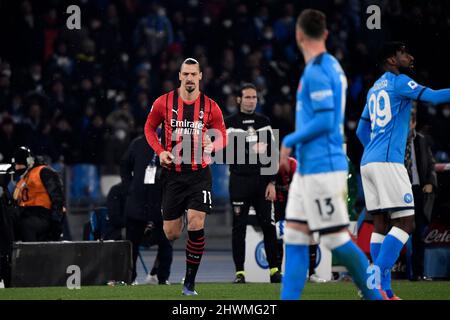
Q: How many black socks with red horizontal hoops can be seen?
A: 1